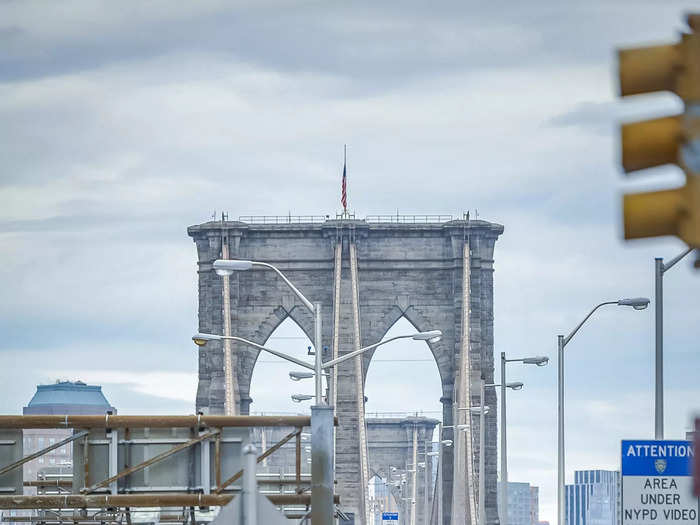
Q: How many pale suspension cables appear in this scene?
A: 4